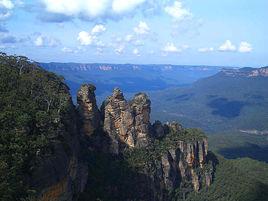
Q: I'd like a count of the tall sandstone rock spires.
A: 3